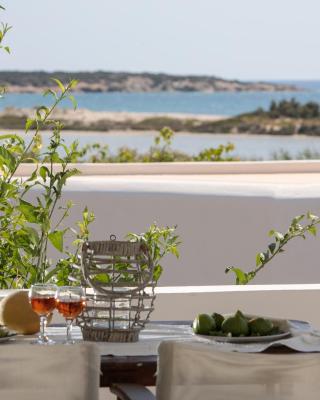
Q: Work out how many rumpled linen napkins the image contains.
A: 1